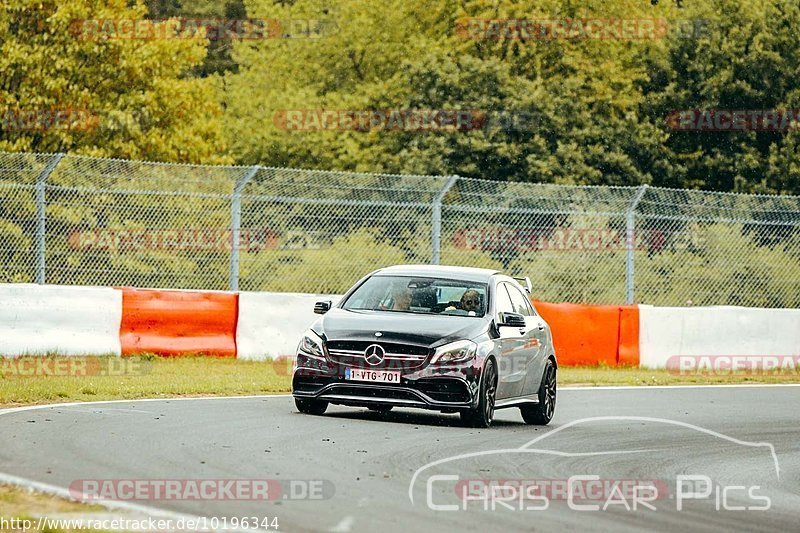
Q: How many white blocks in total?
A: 3